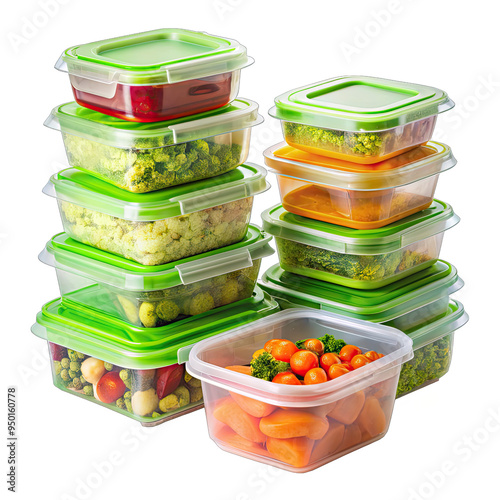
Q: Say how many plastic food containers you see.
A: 11